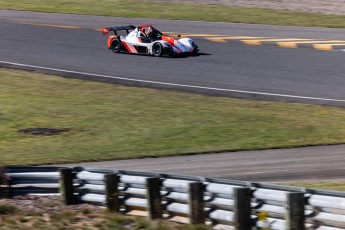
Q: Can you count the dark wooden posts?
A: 6